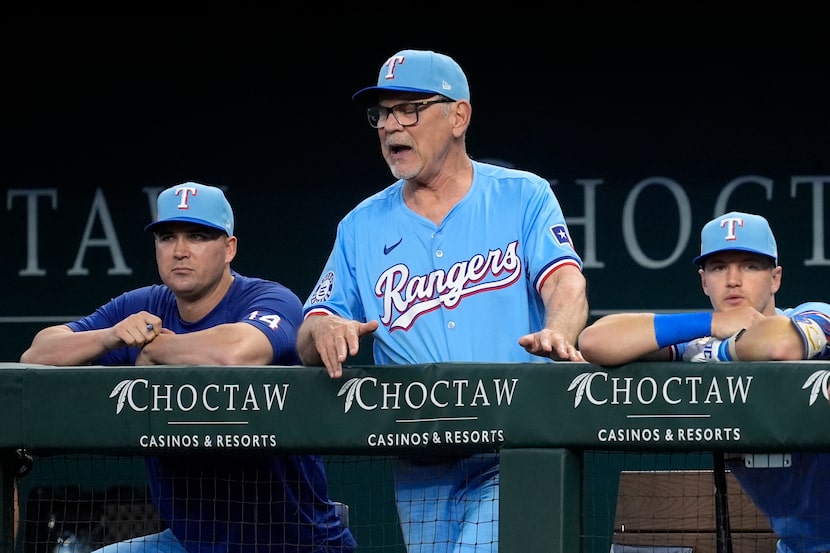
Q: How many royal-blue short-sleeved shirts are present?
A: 1